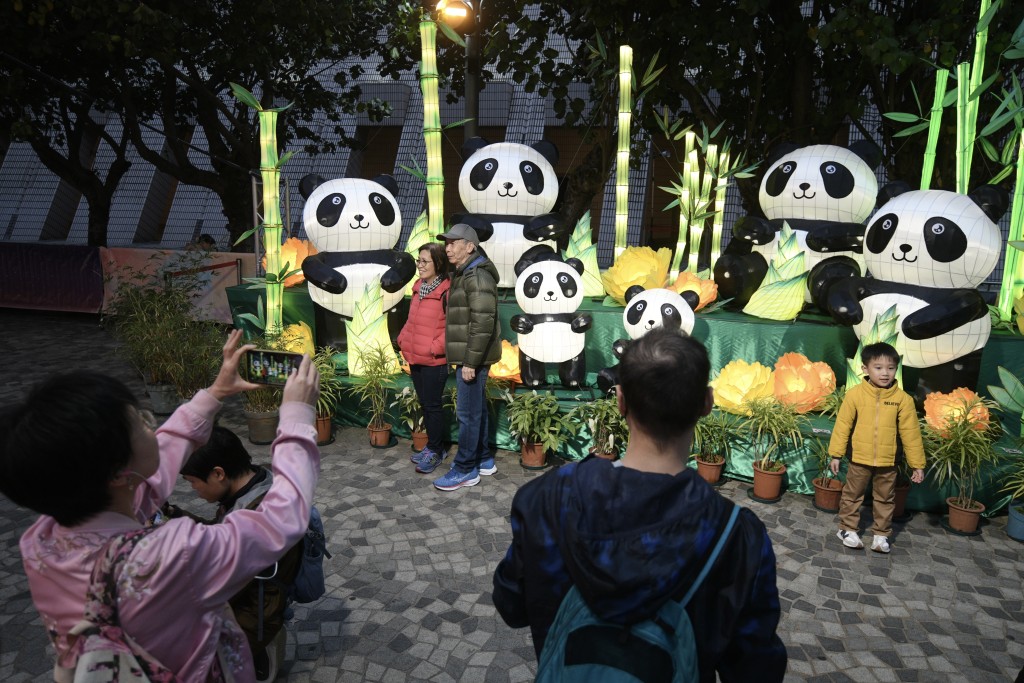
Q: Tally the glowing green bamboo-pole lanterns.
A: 11